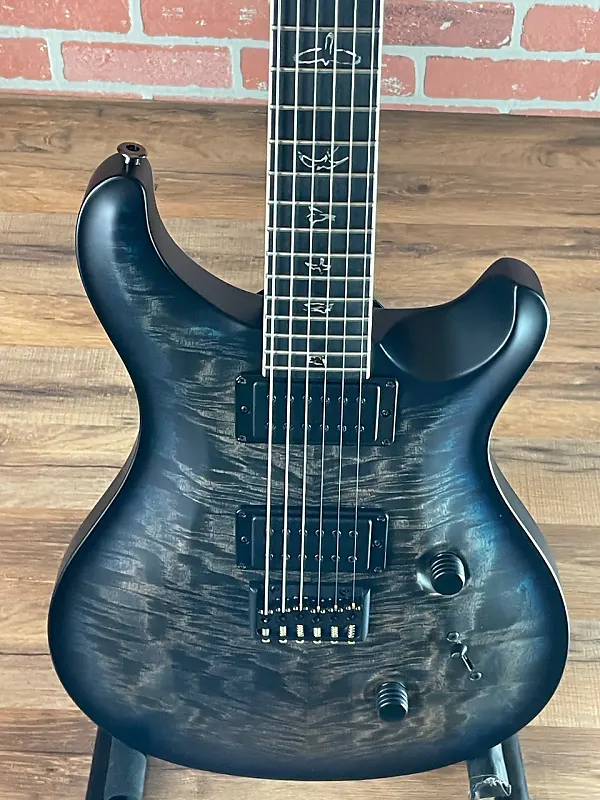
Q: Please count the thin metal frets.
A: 14